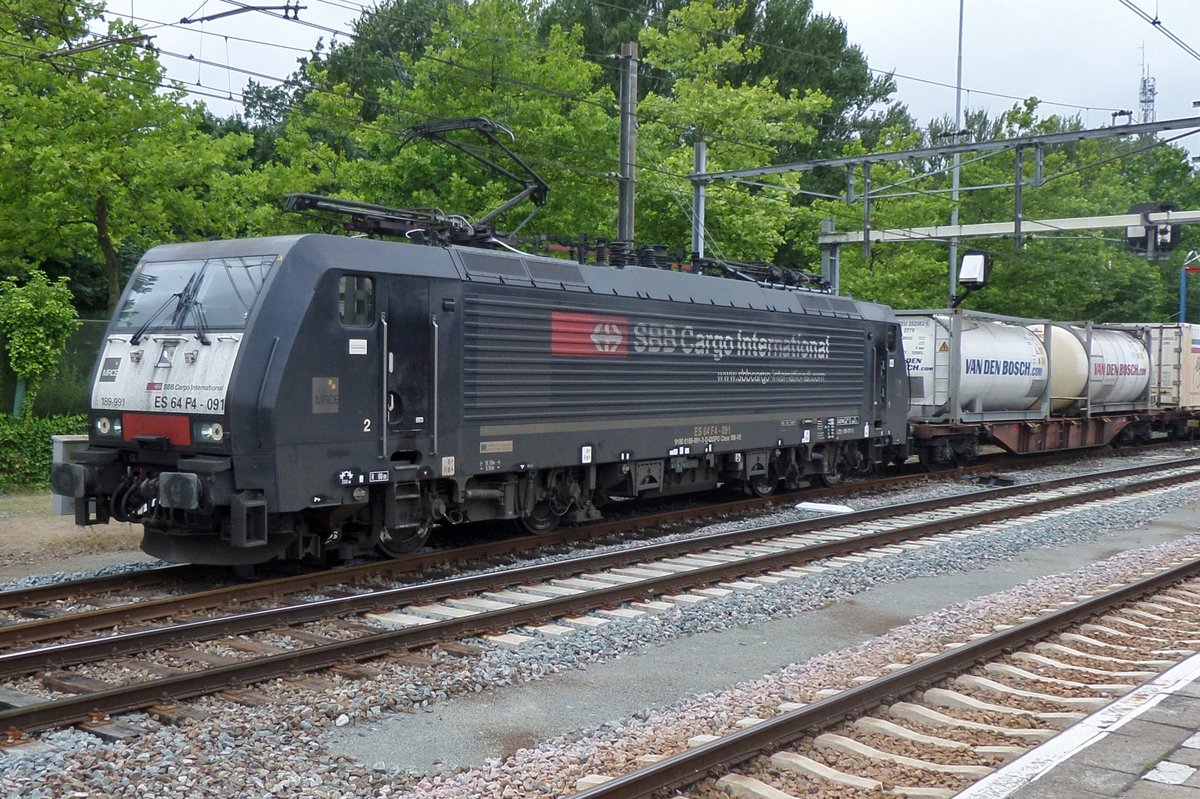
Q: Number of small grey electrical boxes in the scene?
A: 1